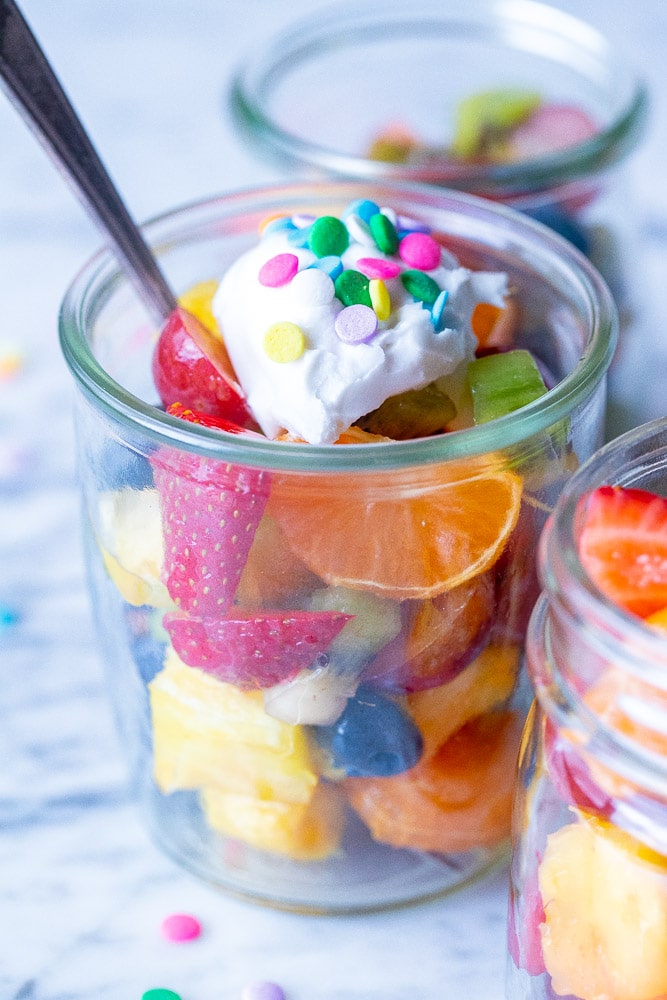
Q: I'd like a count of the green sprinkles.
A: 5